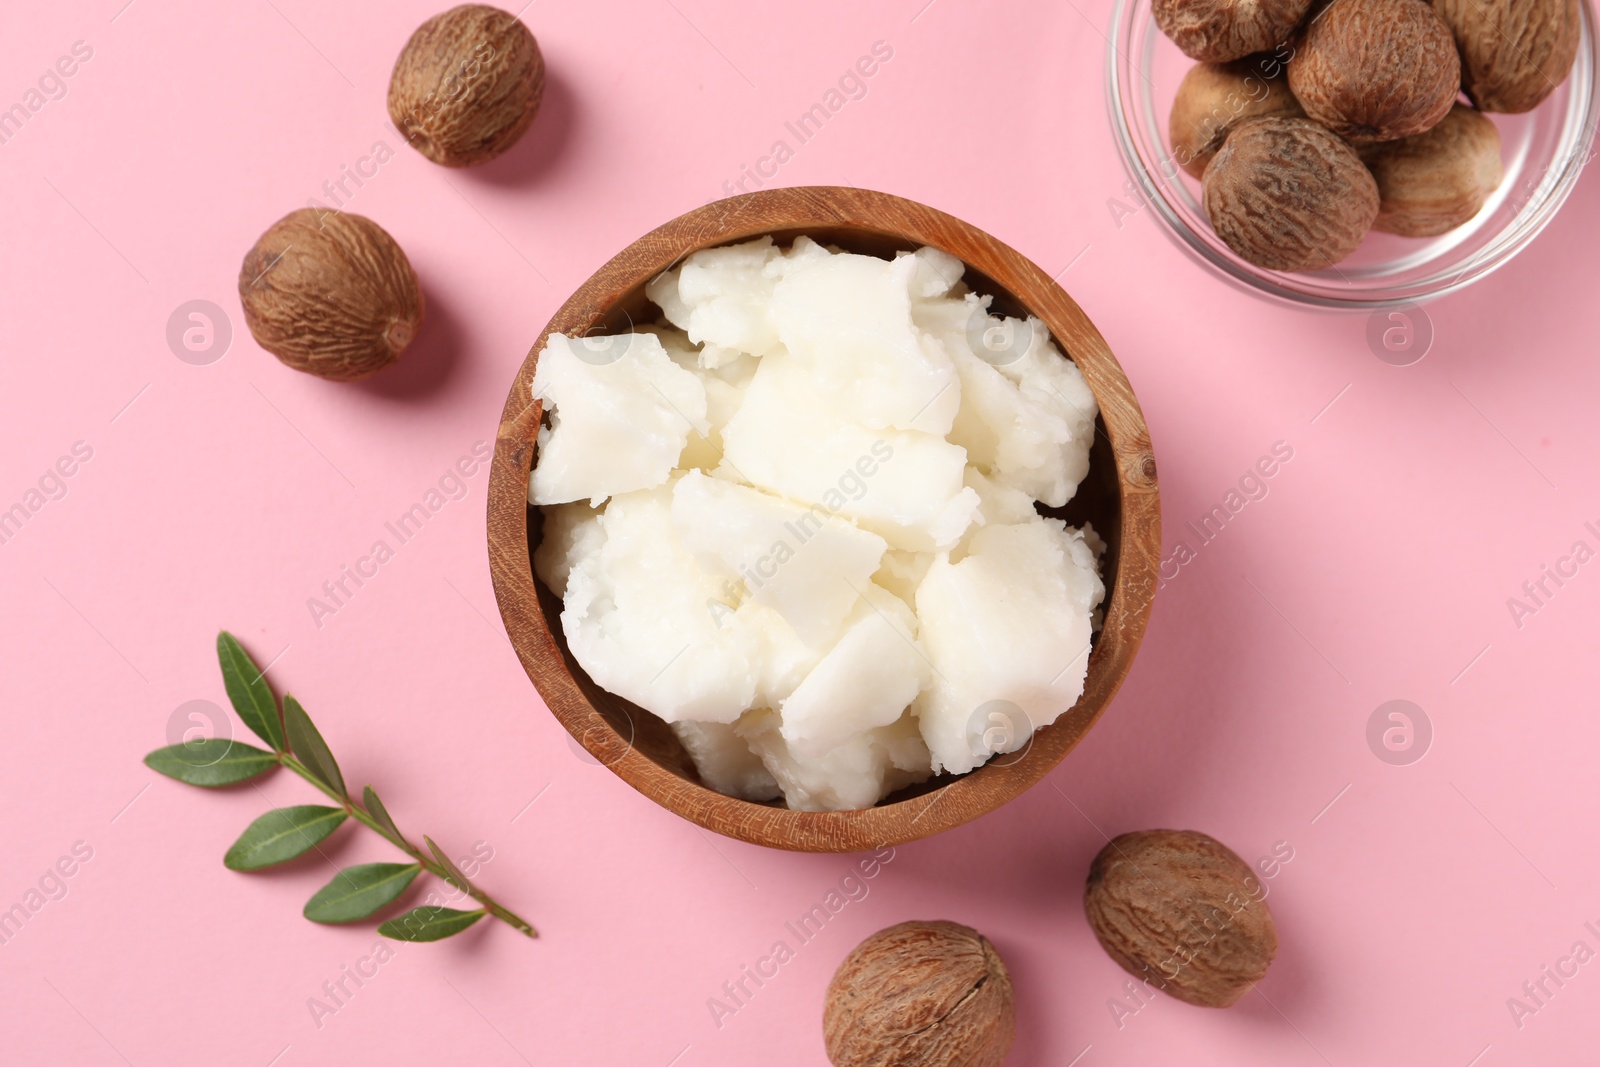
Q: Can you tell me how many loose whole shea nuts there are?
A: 4